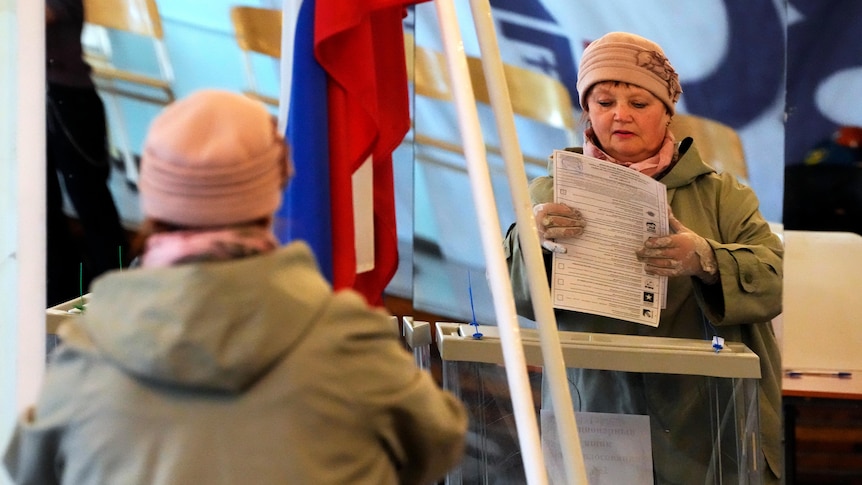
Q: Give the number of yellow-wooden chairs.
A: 4